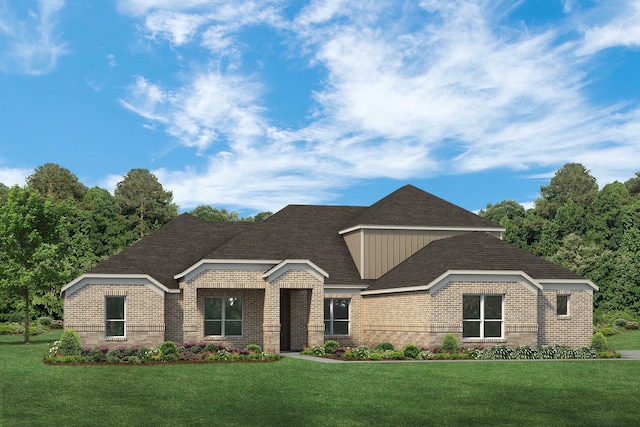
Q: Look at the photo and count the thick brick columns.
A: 3